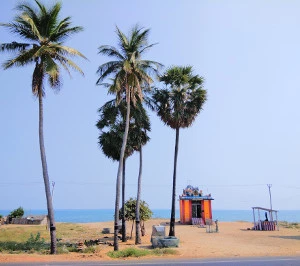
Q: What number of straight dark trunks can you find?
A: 2